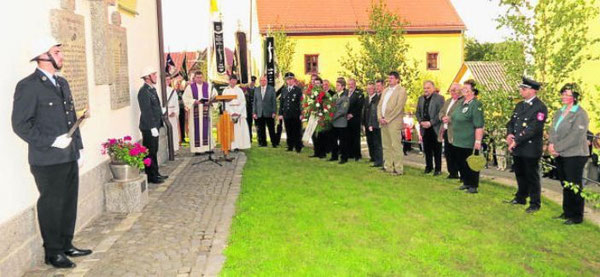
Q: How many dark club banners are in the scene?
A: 3